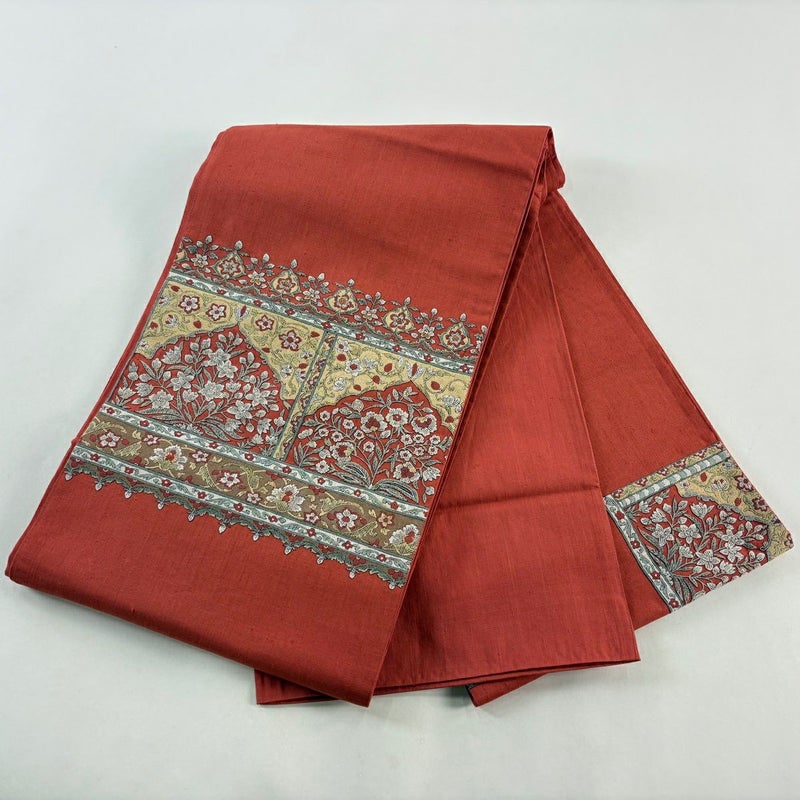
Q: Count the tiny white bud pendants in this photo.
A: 11